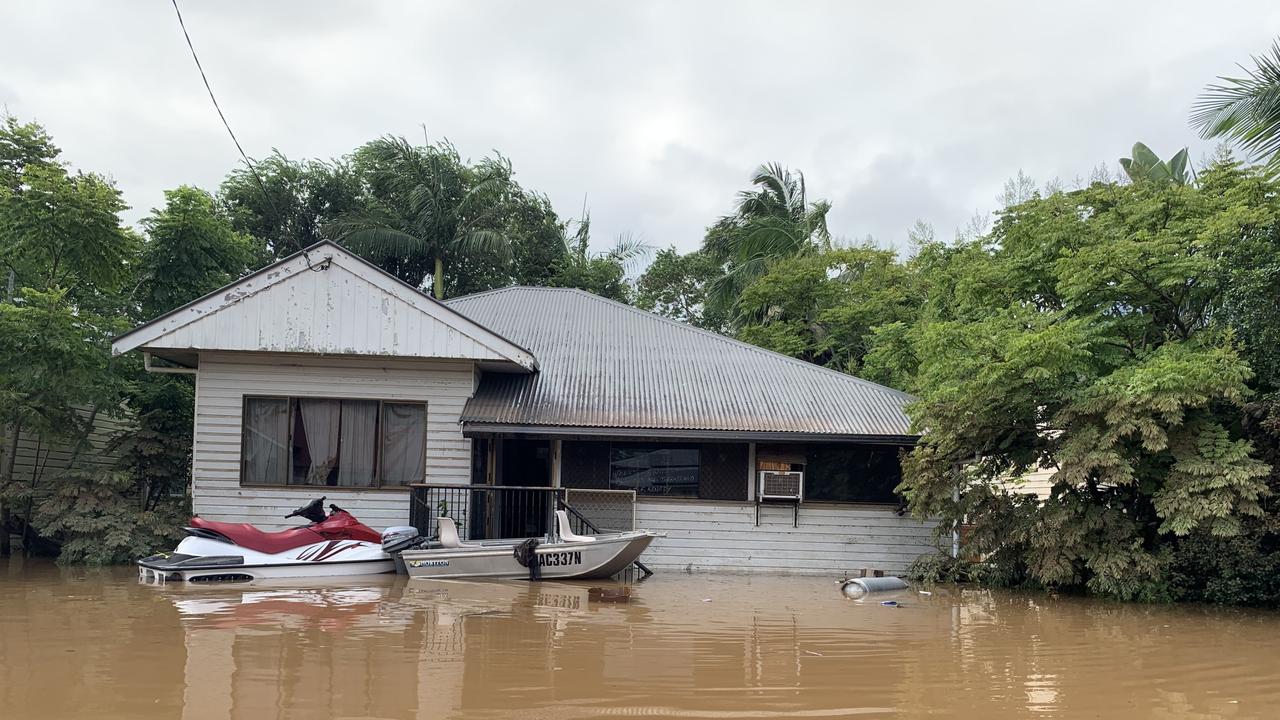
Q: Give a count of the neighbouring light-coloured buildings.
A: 2